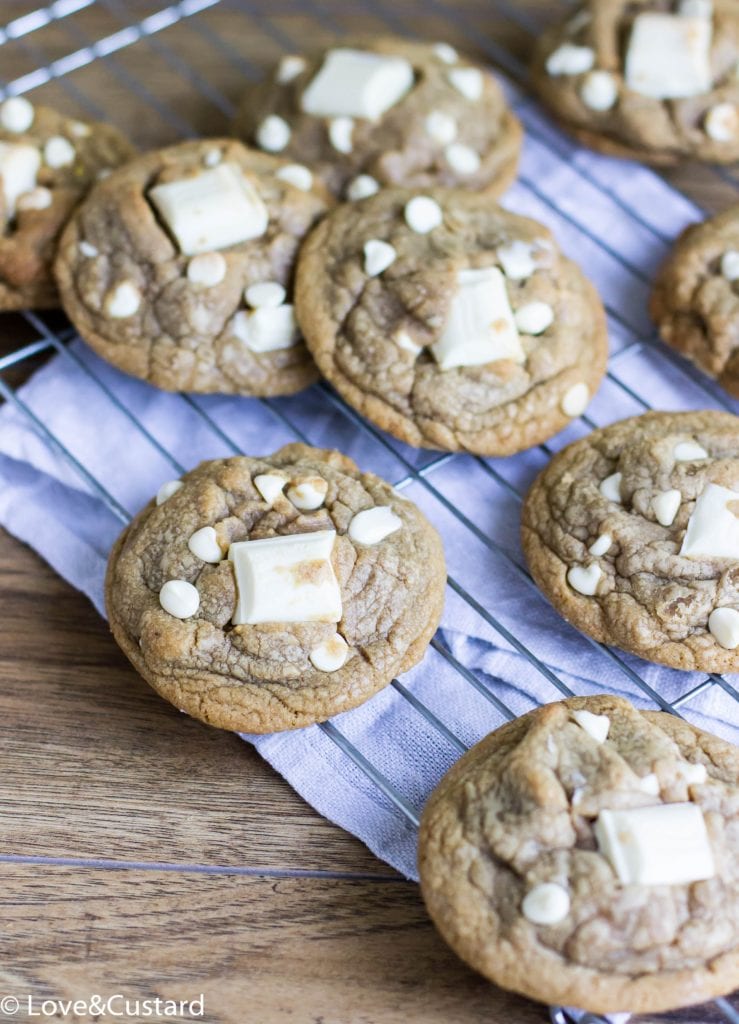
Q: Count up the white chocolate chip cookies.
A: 9